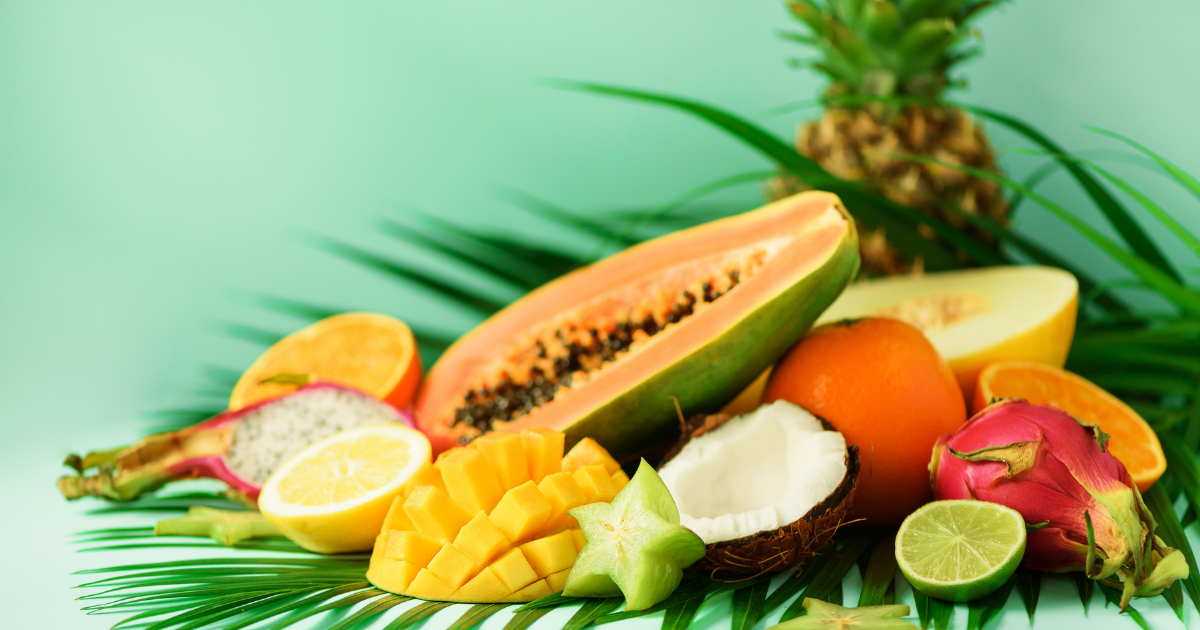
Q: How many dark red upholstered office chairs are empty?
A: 0